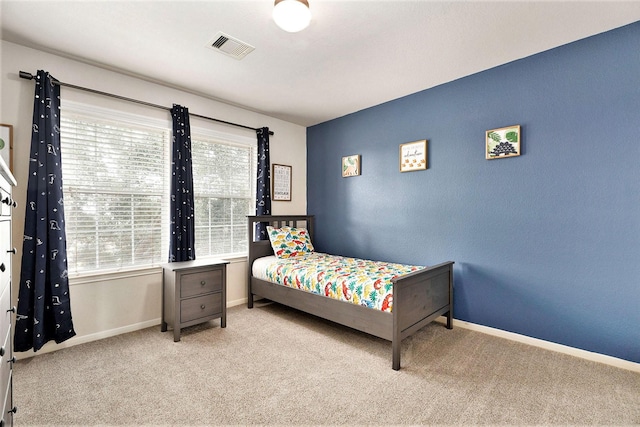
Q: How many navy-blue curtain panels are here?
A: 3